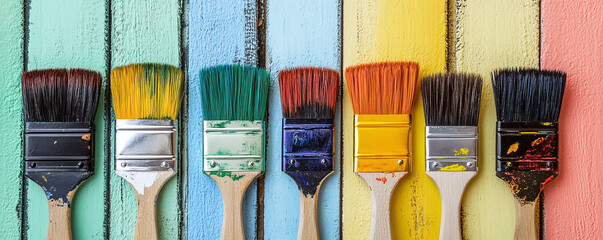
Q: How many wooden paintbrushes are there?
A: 7